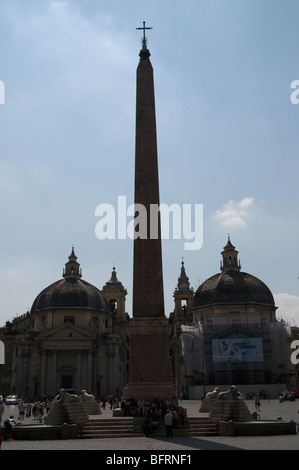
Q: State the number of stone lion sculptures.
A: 4